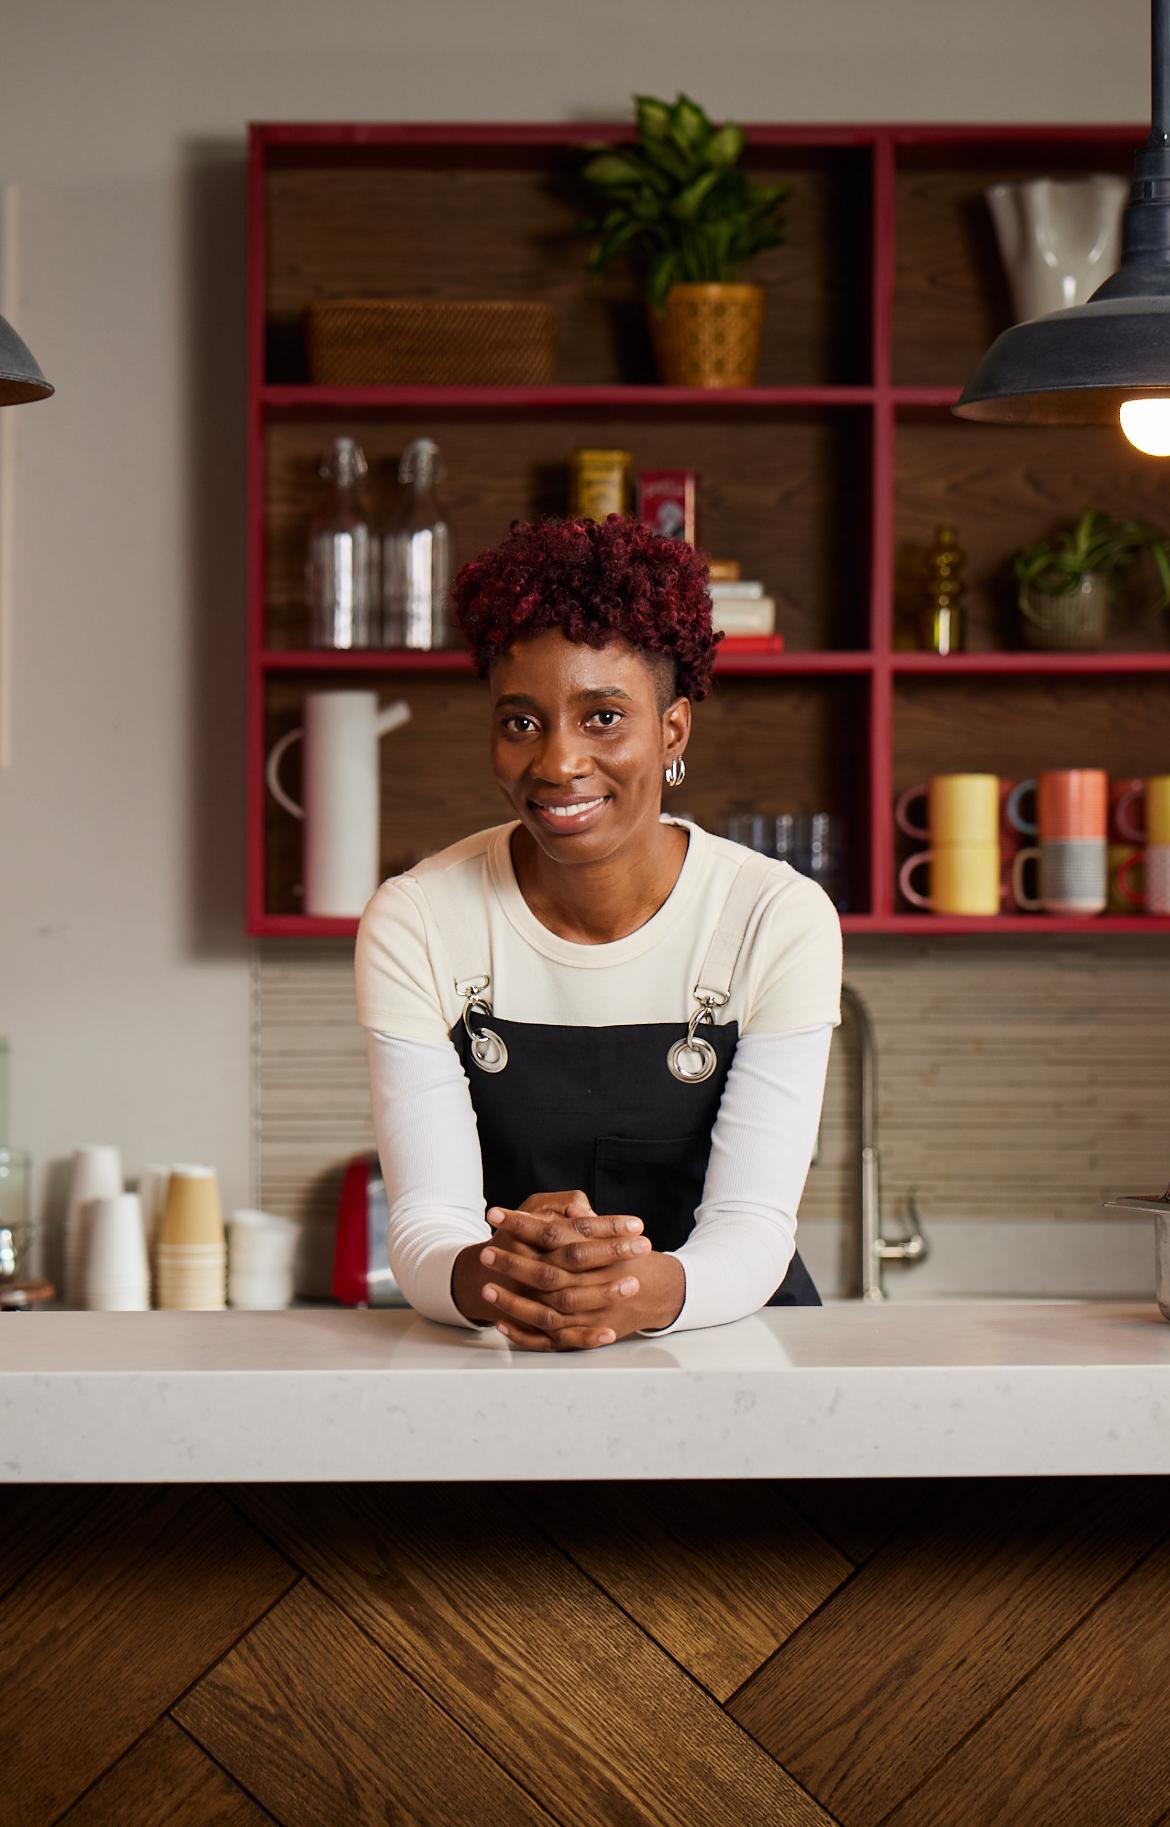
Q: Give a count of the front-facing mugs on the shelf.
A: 6